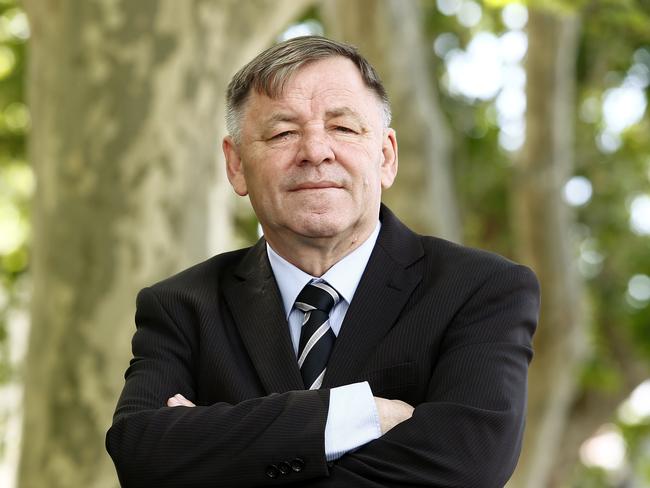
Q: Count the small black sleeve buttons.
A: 3